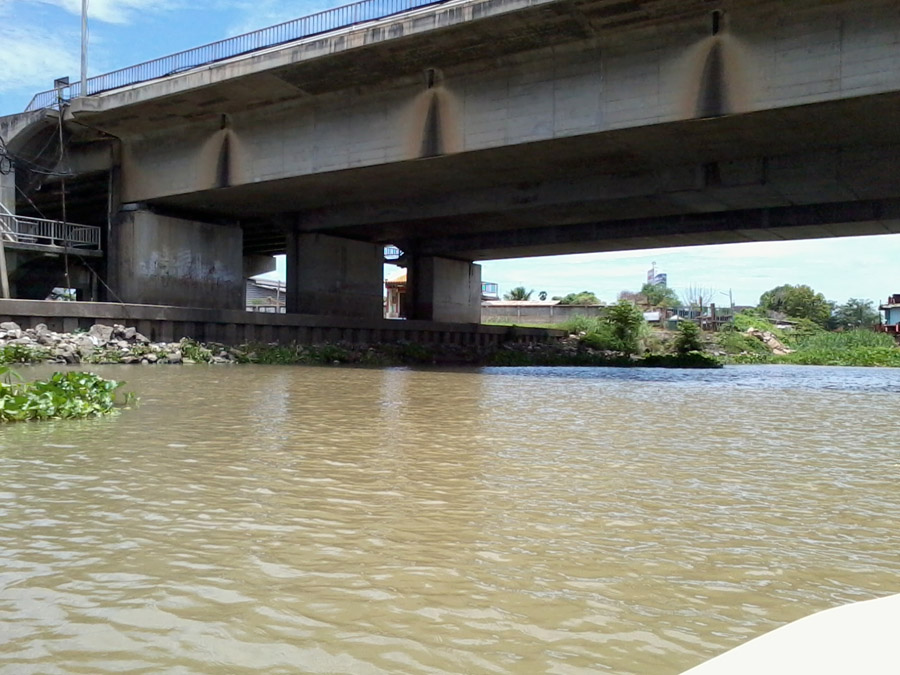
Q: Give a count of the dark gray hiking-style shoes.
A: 0